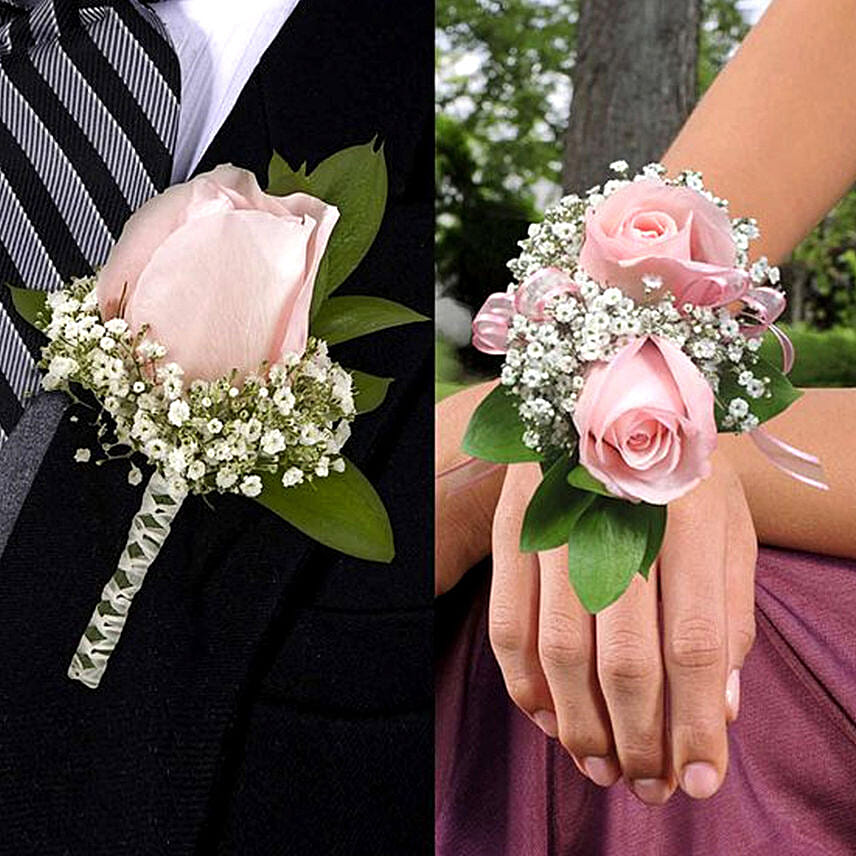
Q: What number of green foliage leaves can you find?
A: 12